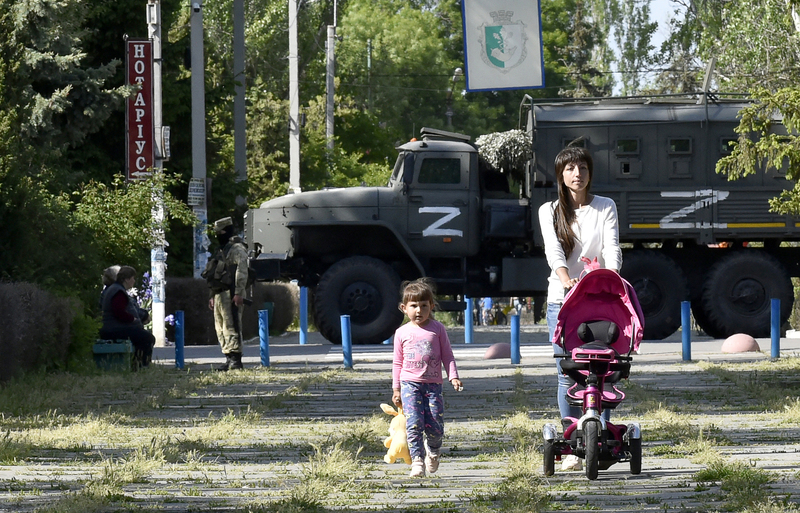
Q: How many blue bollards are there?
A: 8